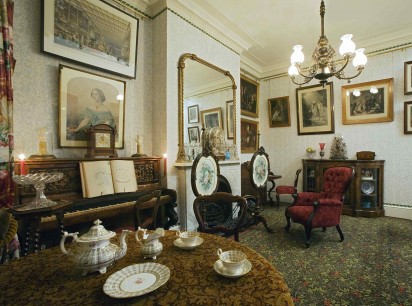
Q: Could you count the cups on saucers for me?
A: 2